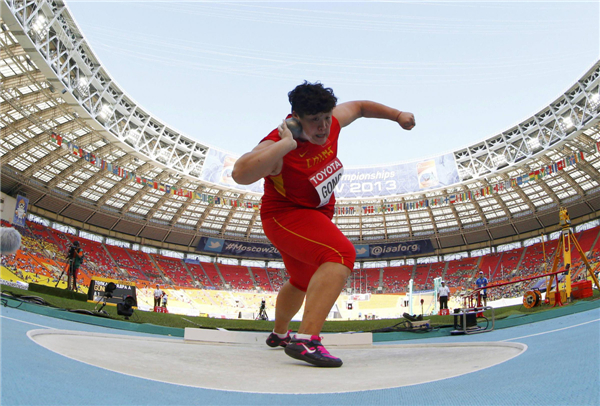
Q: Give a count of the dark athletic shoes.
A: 2